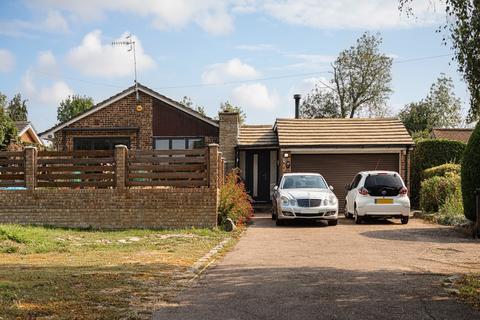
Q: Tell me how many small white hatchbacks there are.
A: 1